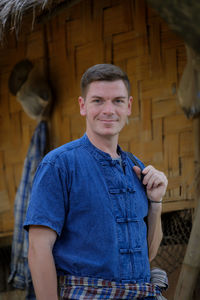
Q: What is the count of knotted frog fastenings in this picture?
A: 5